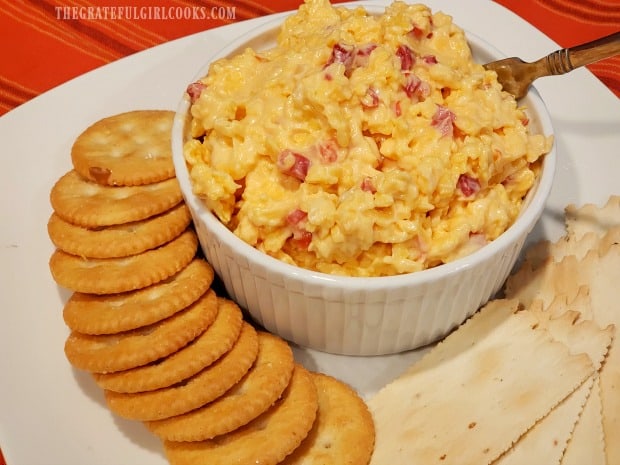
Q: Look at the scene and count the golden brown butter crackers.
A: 11